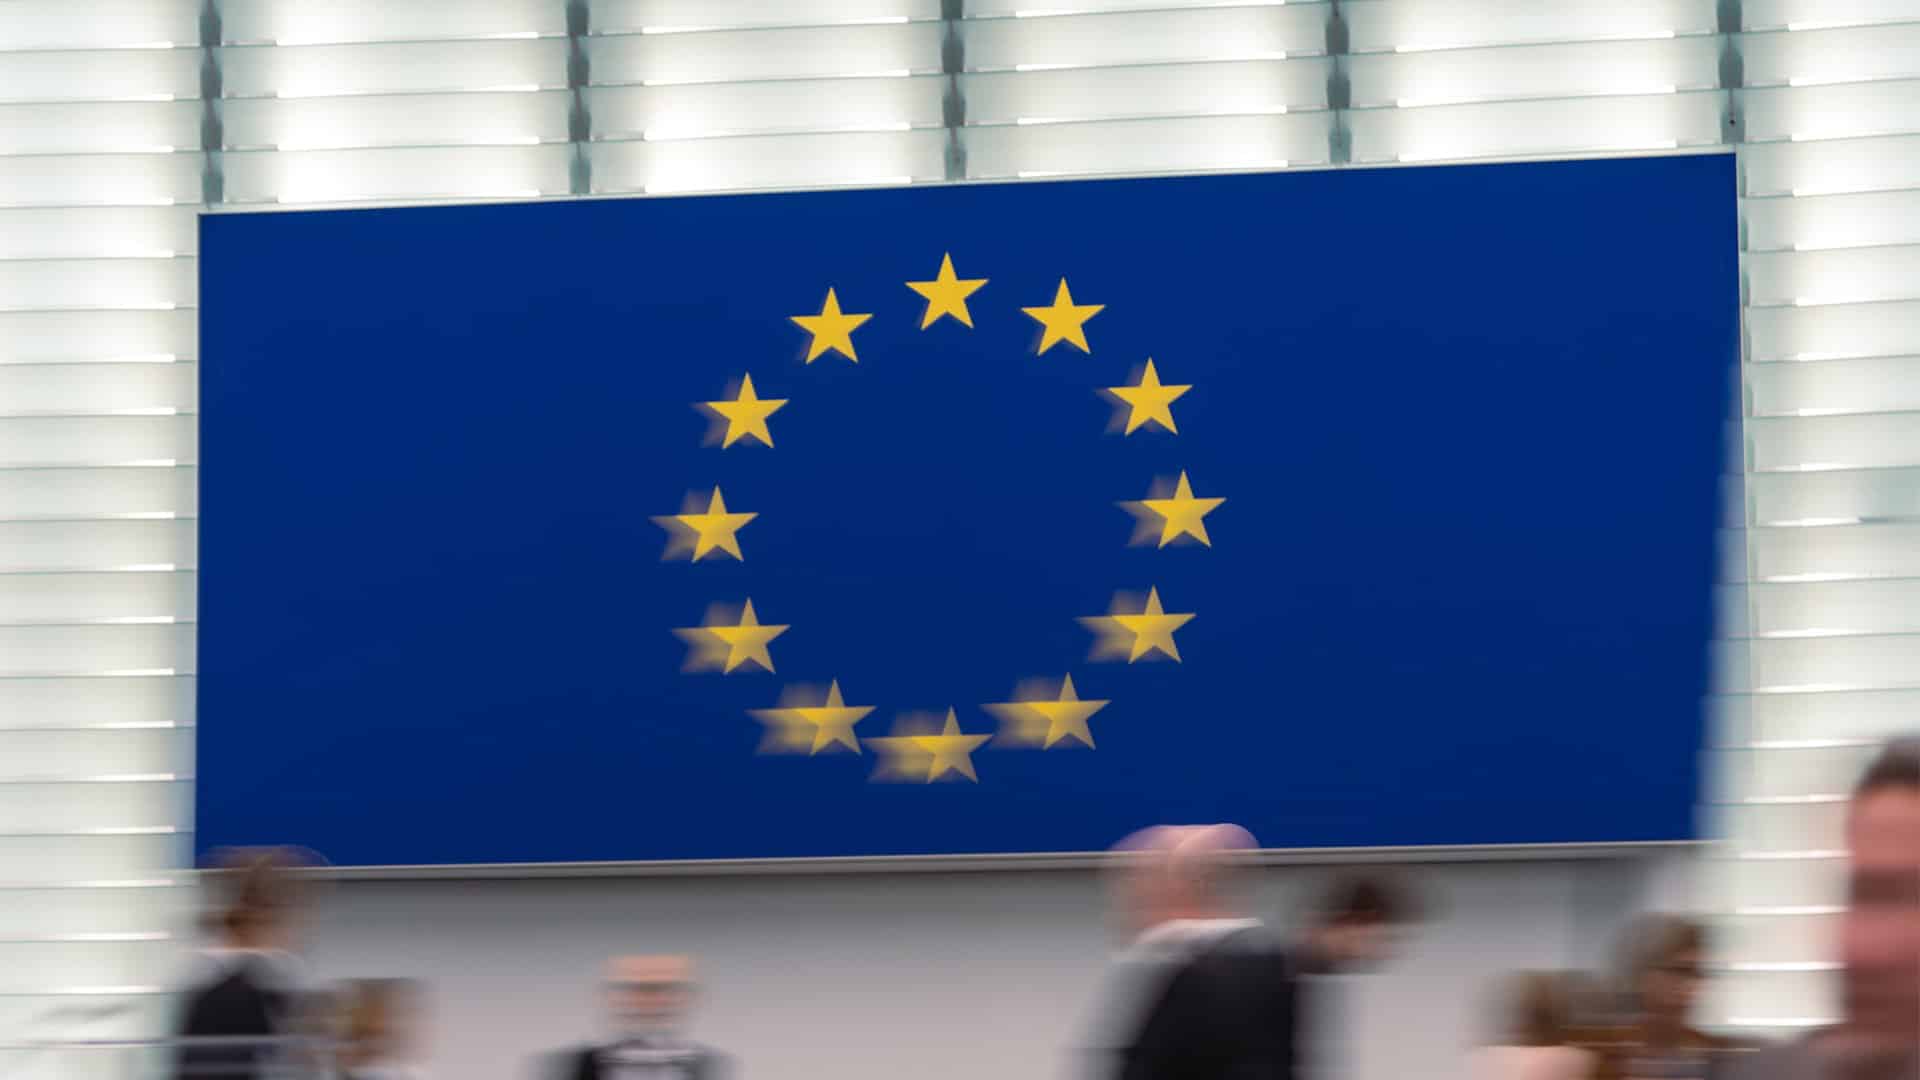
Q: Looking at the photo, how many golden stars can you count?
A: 12